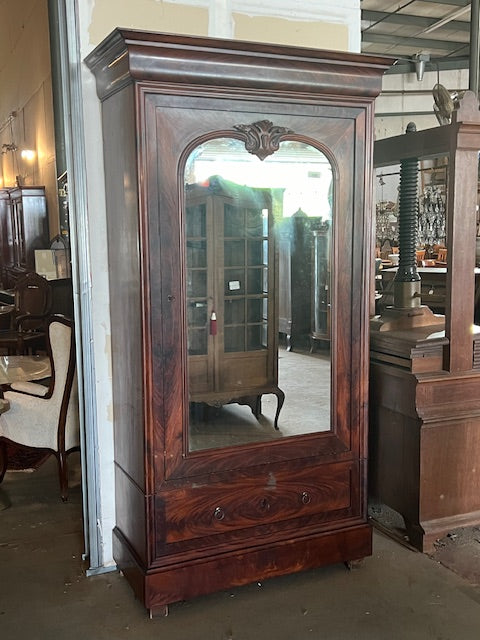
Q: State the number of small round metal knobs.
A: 2